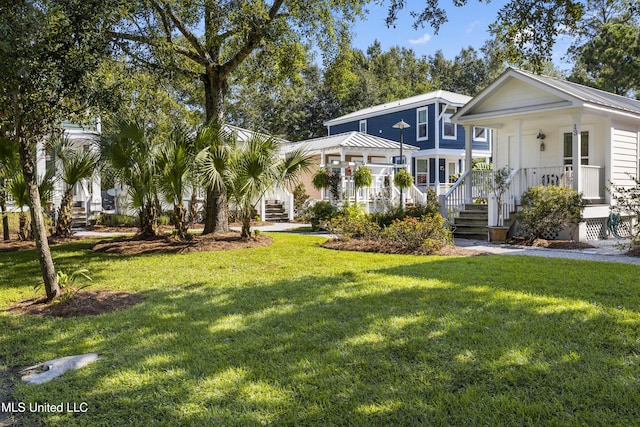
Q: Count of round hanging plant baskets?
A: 3